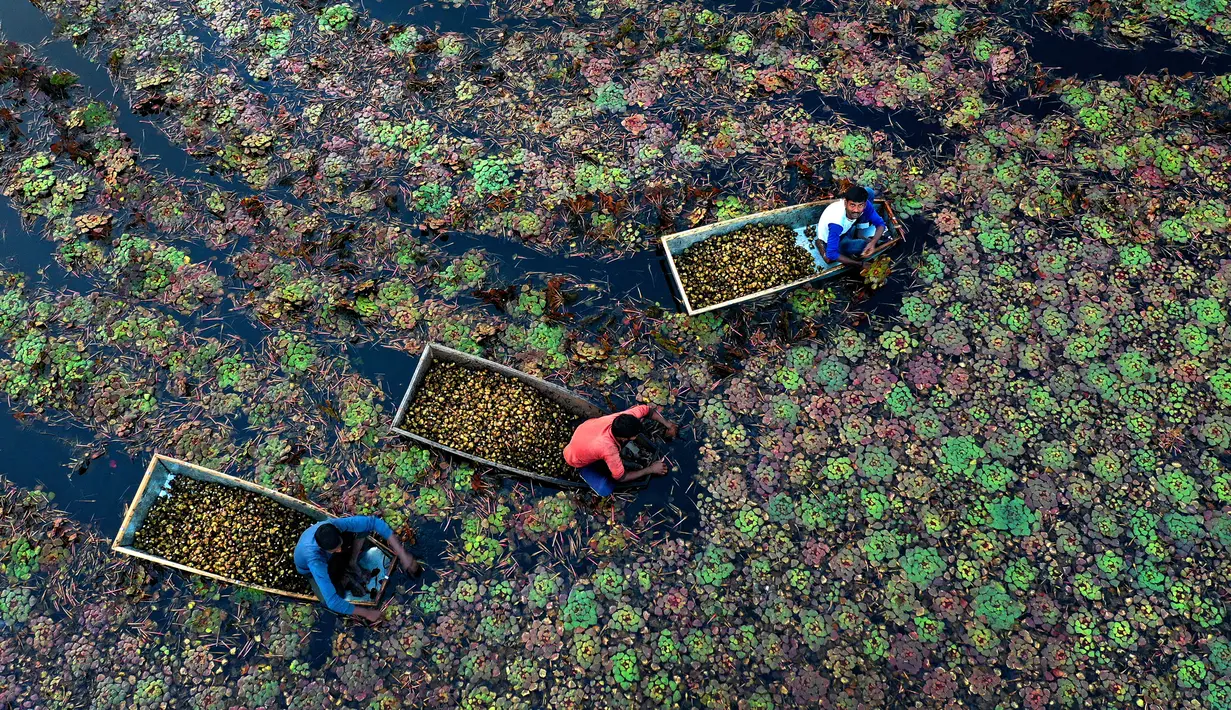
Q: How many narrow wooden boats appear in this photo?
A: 3